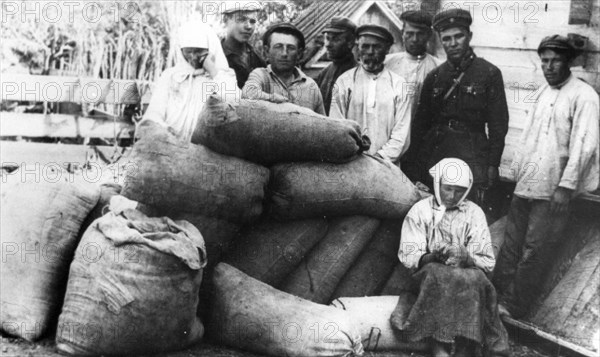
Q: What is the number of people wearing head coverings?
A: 9